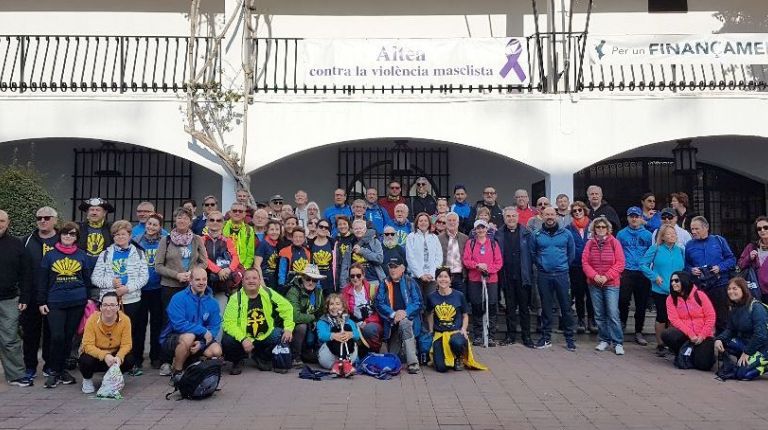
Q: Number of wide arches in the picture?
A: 3